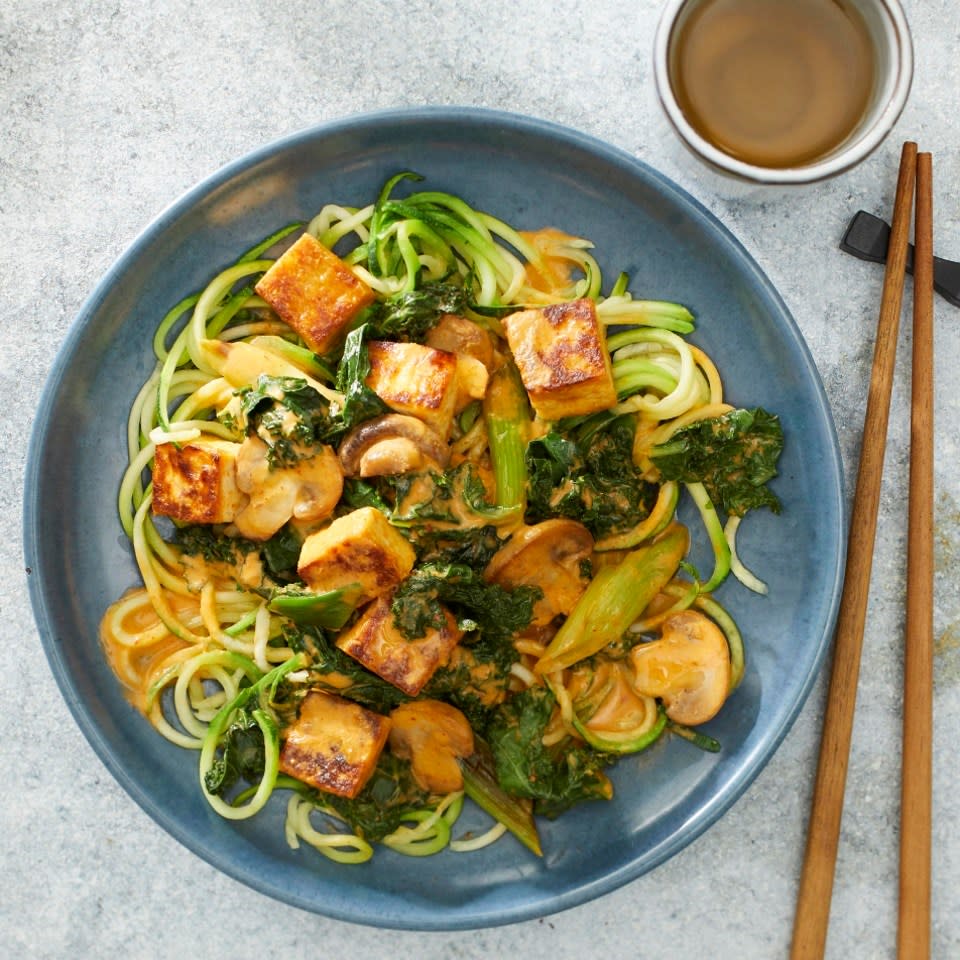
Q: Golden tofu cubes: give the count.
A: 7